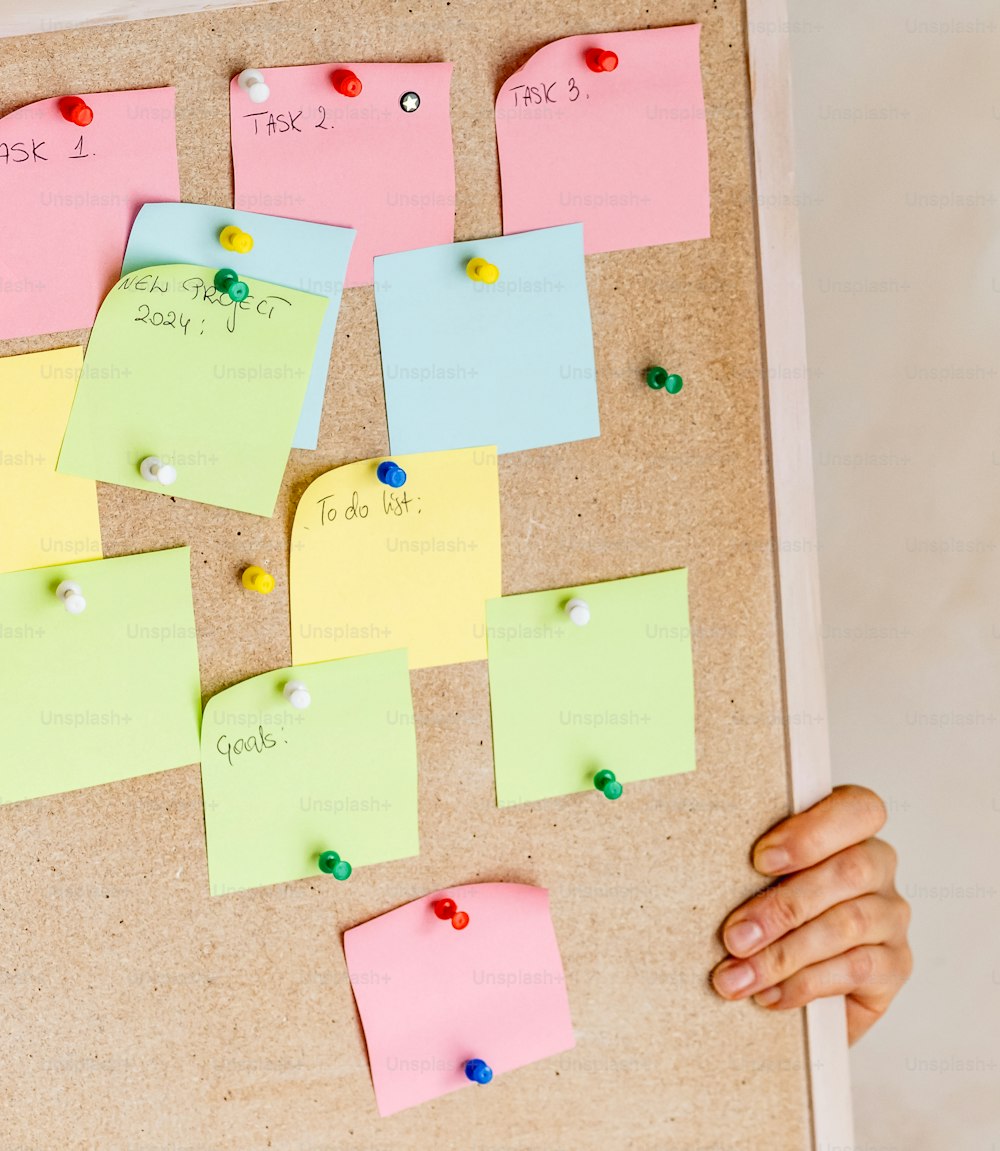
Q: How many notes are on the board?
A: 12